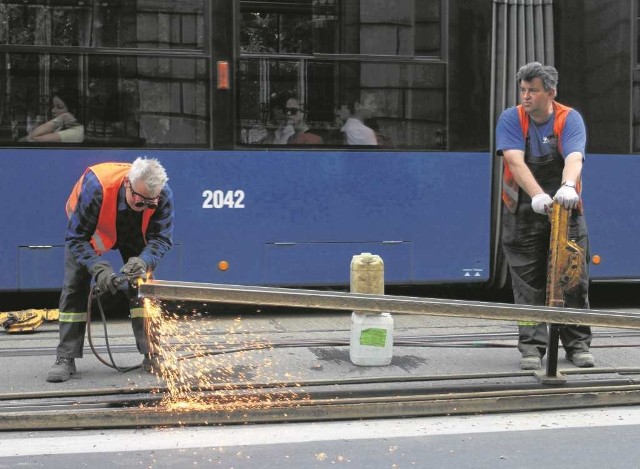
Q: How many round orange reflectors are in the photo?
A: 2